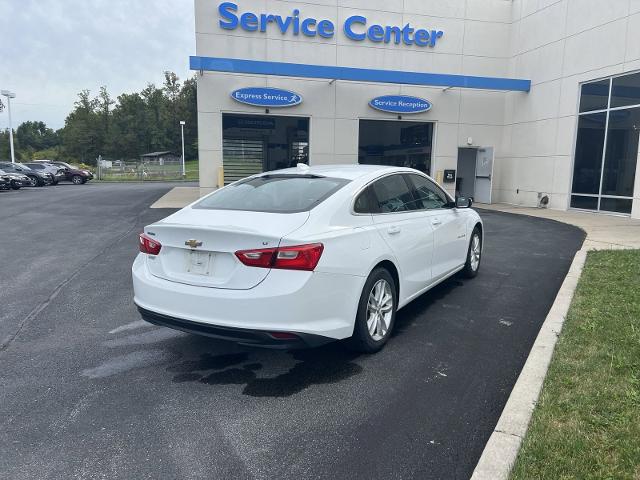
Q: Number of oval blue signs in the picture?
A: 2